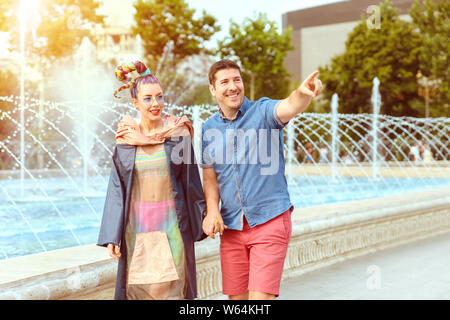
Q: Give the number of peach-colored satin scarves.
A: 1